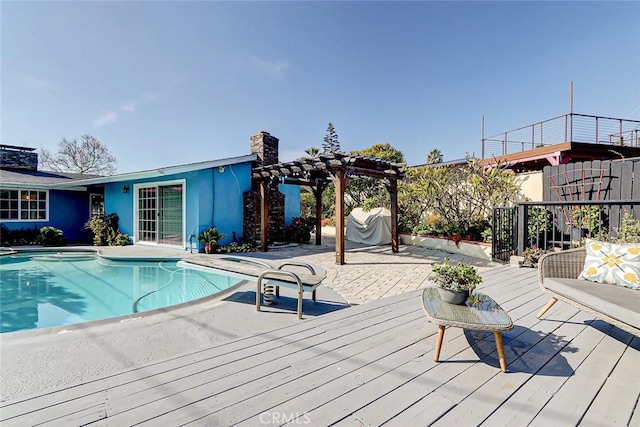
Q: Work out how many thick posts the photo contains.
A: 4